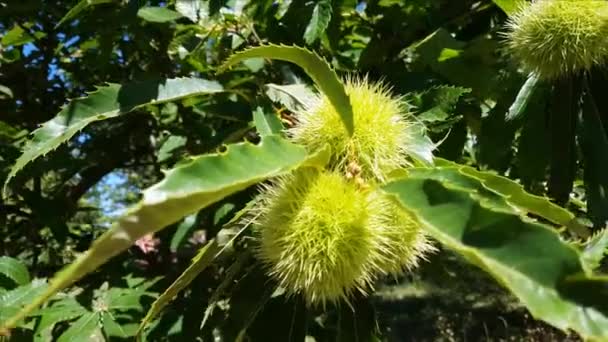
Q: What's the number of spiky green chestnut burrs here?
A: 4